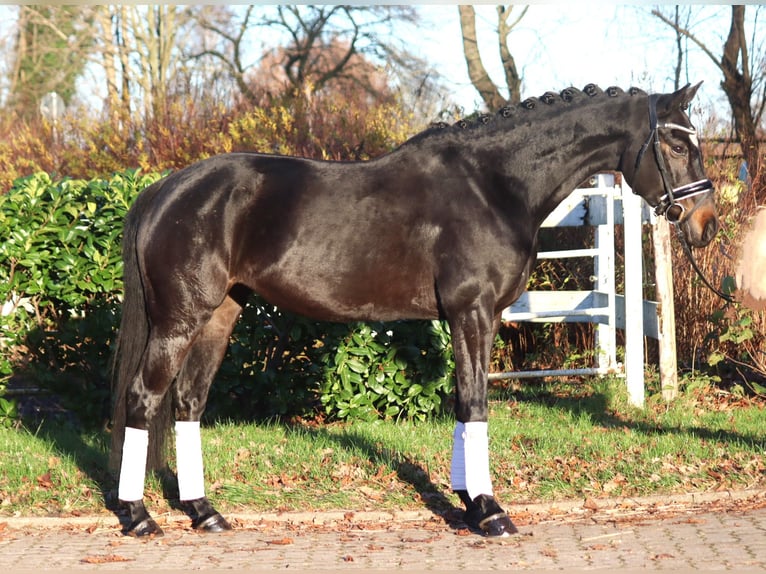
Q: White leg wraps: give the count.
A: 4